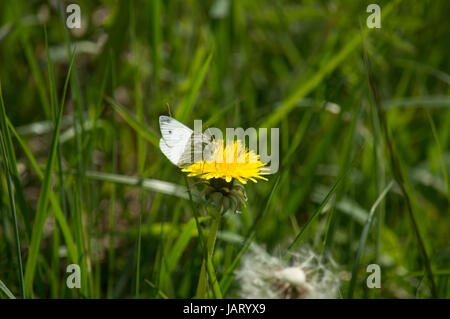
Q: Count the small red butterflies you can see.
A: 0